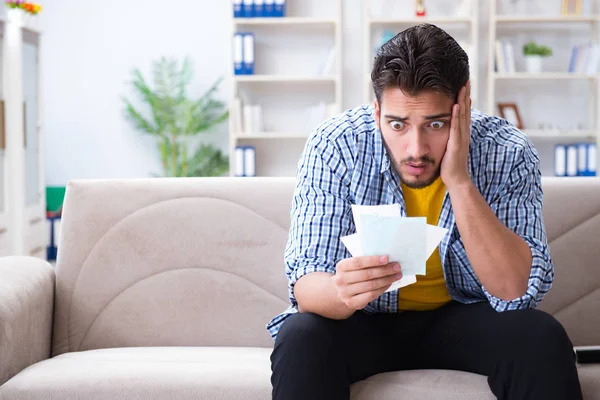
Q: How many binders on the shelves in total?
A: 13